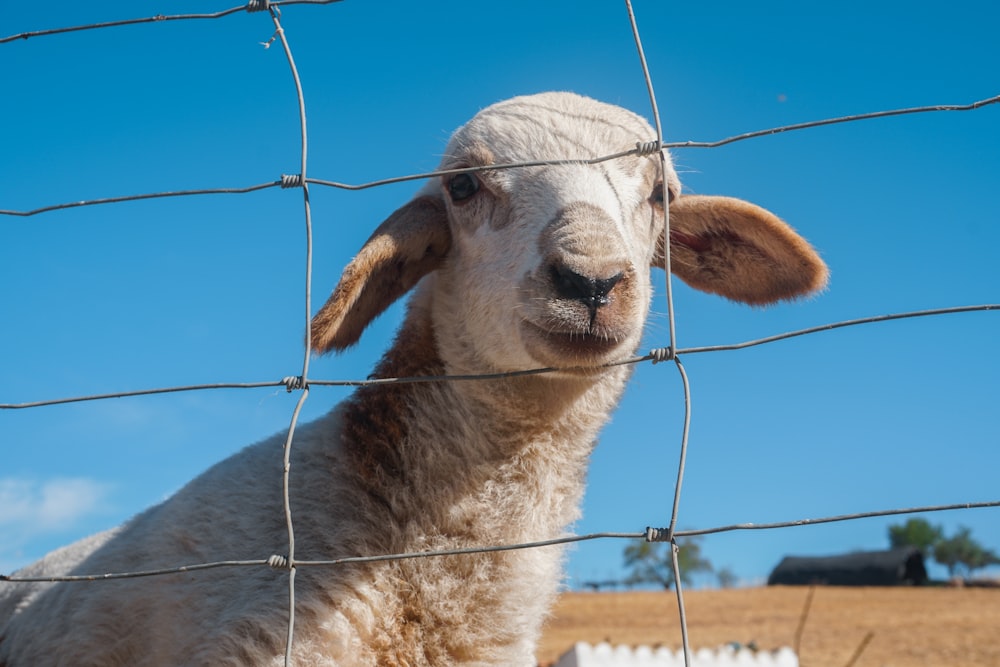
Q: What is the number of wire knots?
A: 7